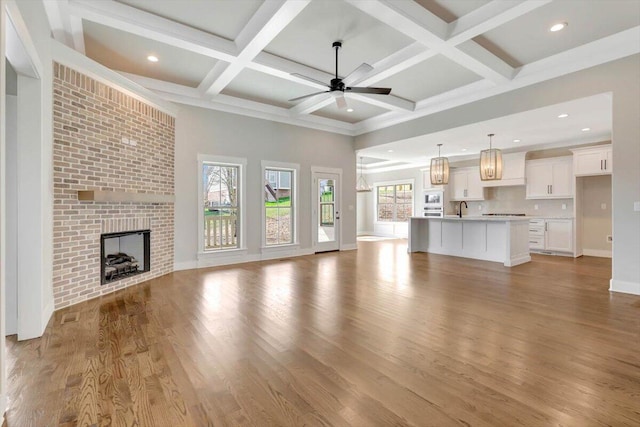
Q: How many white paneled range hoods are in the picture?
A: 1